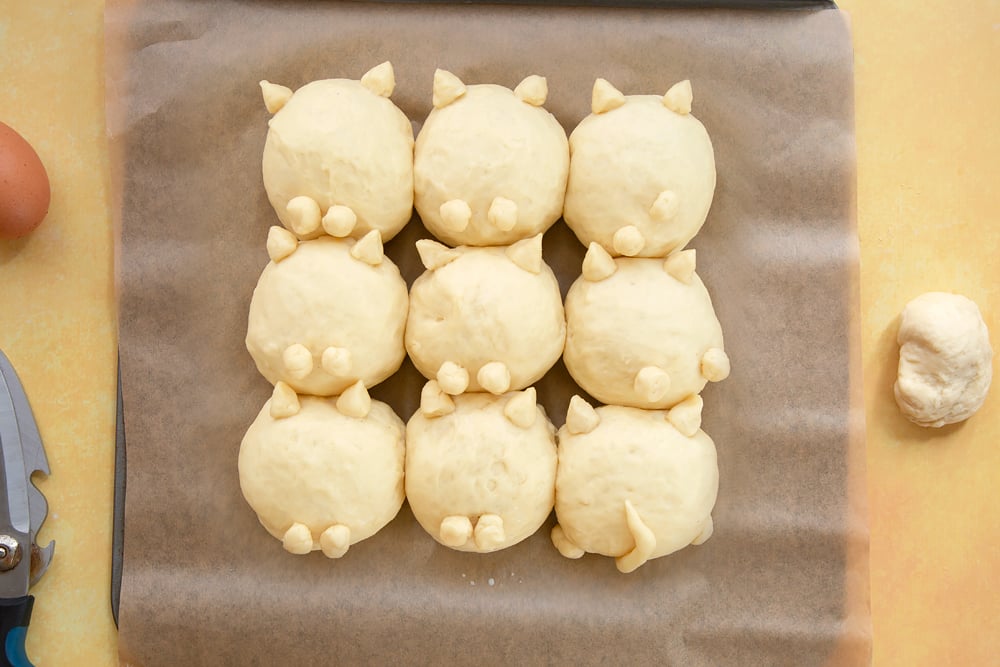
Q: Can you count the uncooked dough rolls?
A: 9